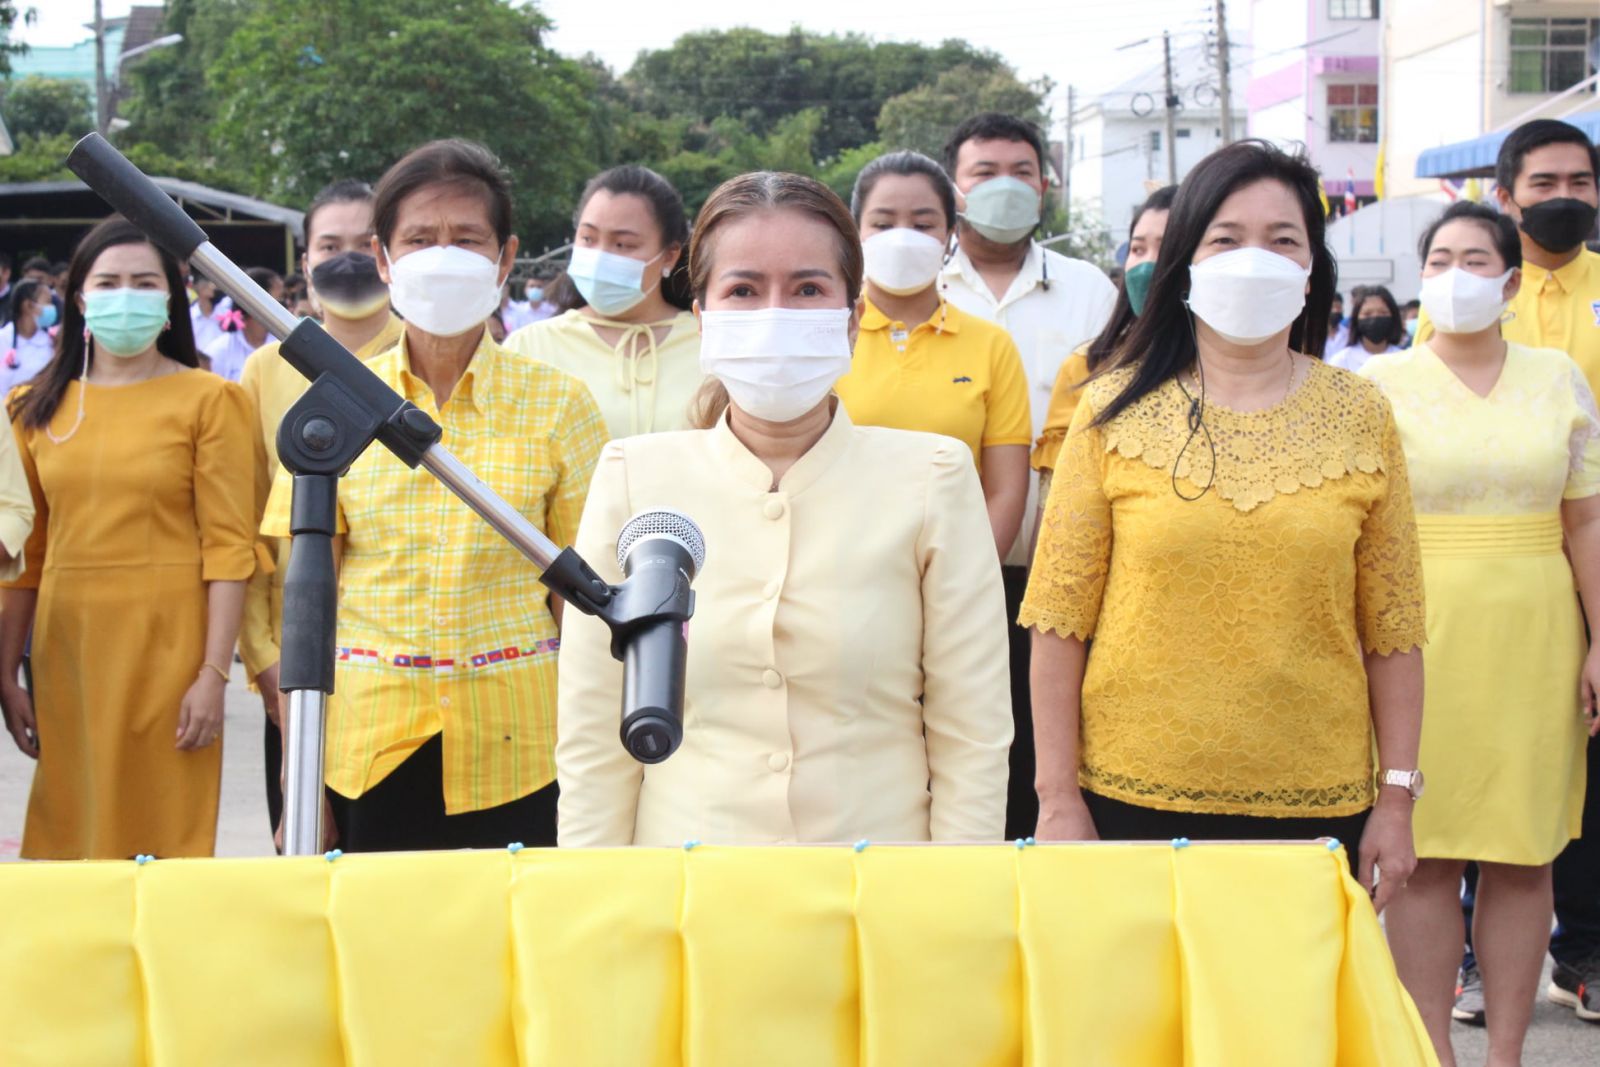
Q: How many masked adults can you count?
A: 11